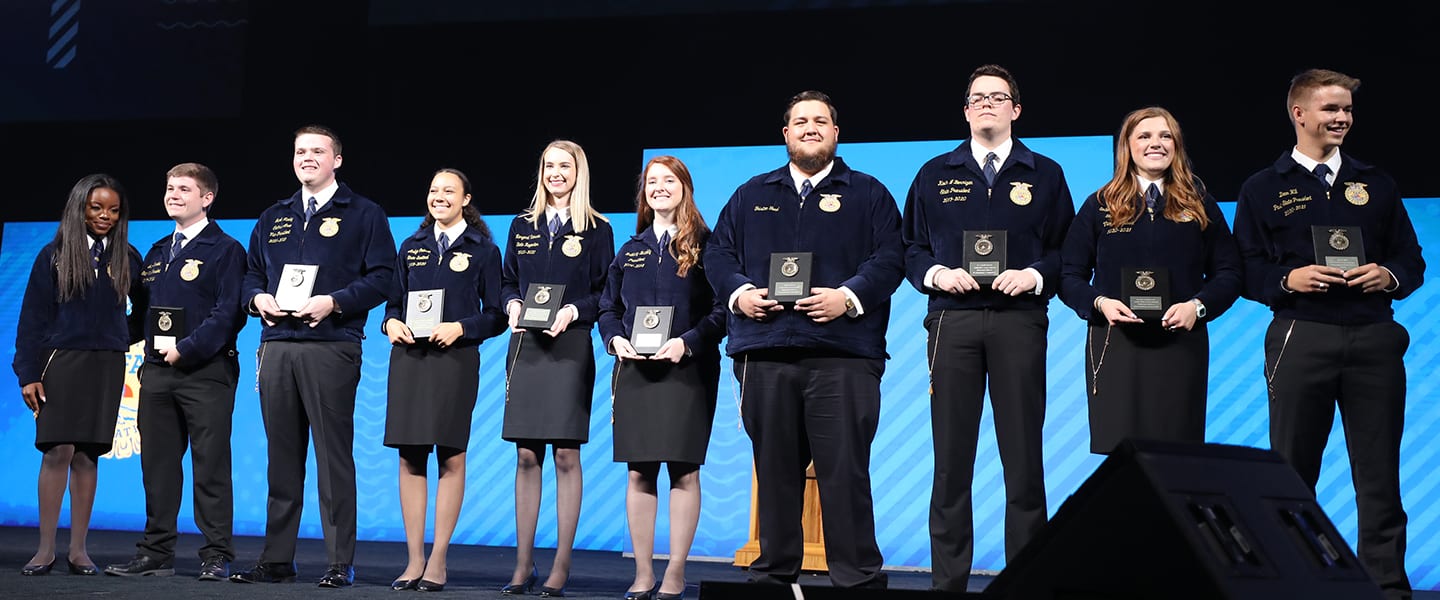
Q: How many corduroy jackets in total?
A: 10